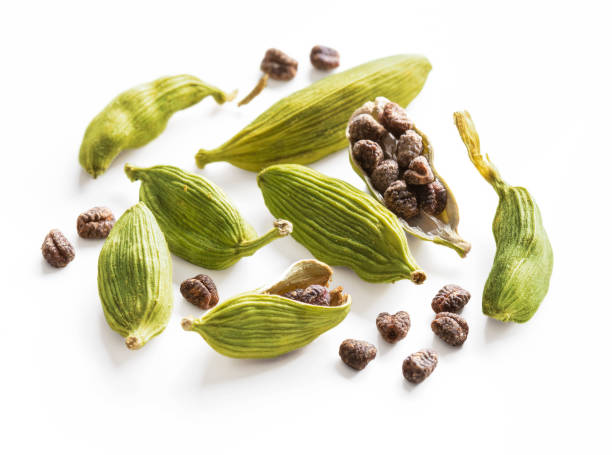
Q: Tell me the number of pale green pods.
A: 8